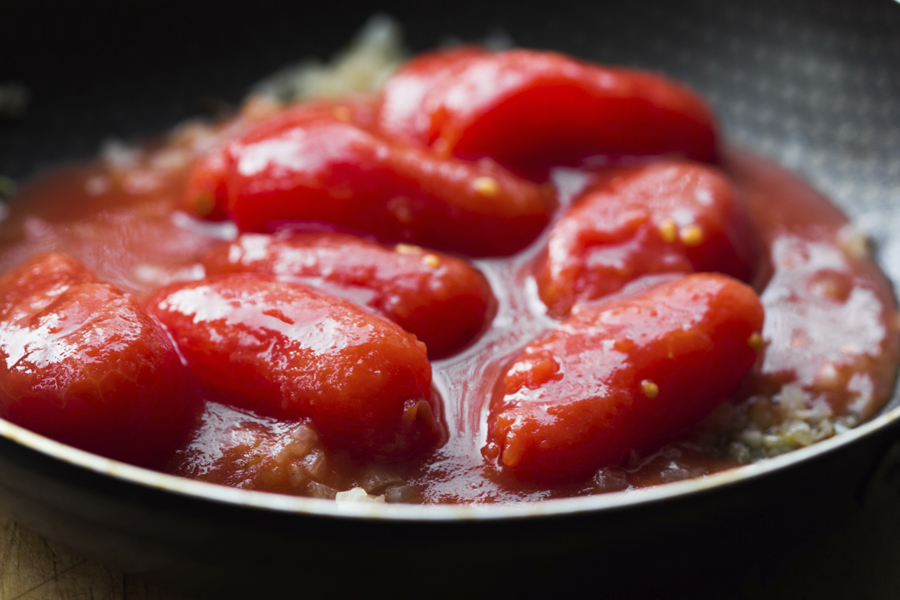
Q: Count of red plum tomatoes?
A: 7